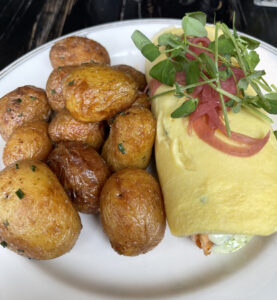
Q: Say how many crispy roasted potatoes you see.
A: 12